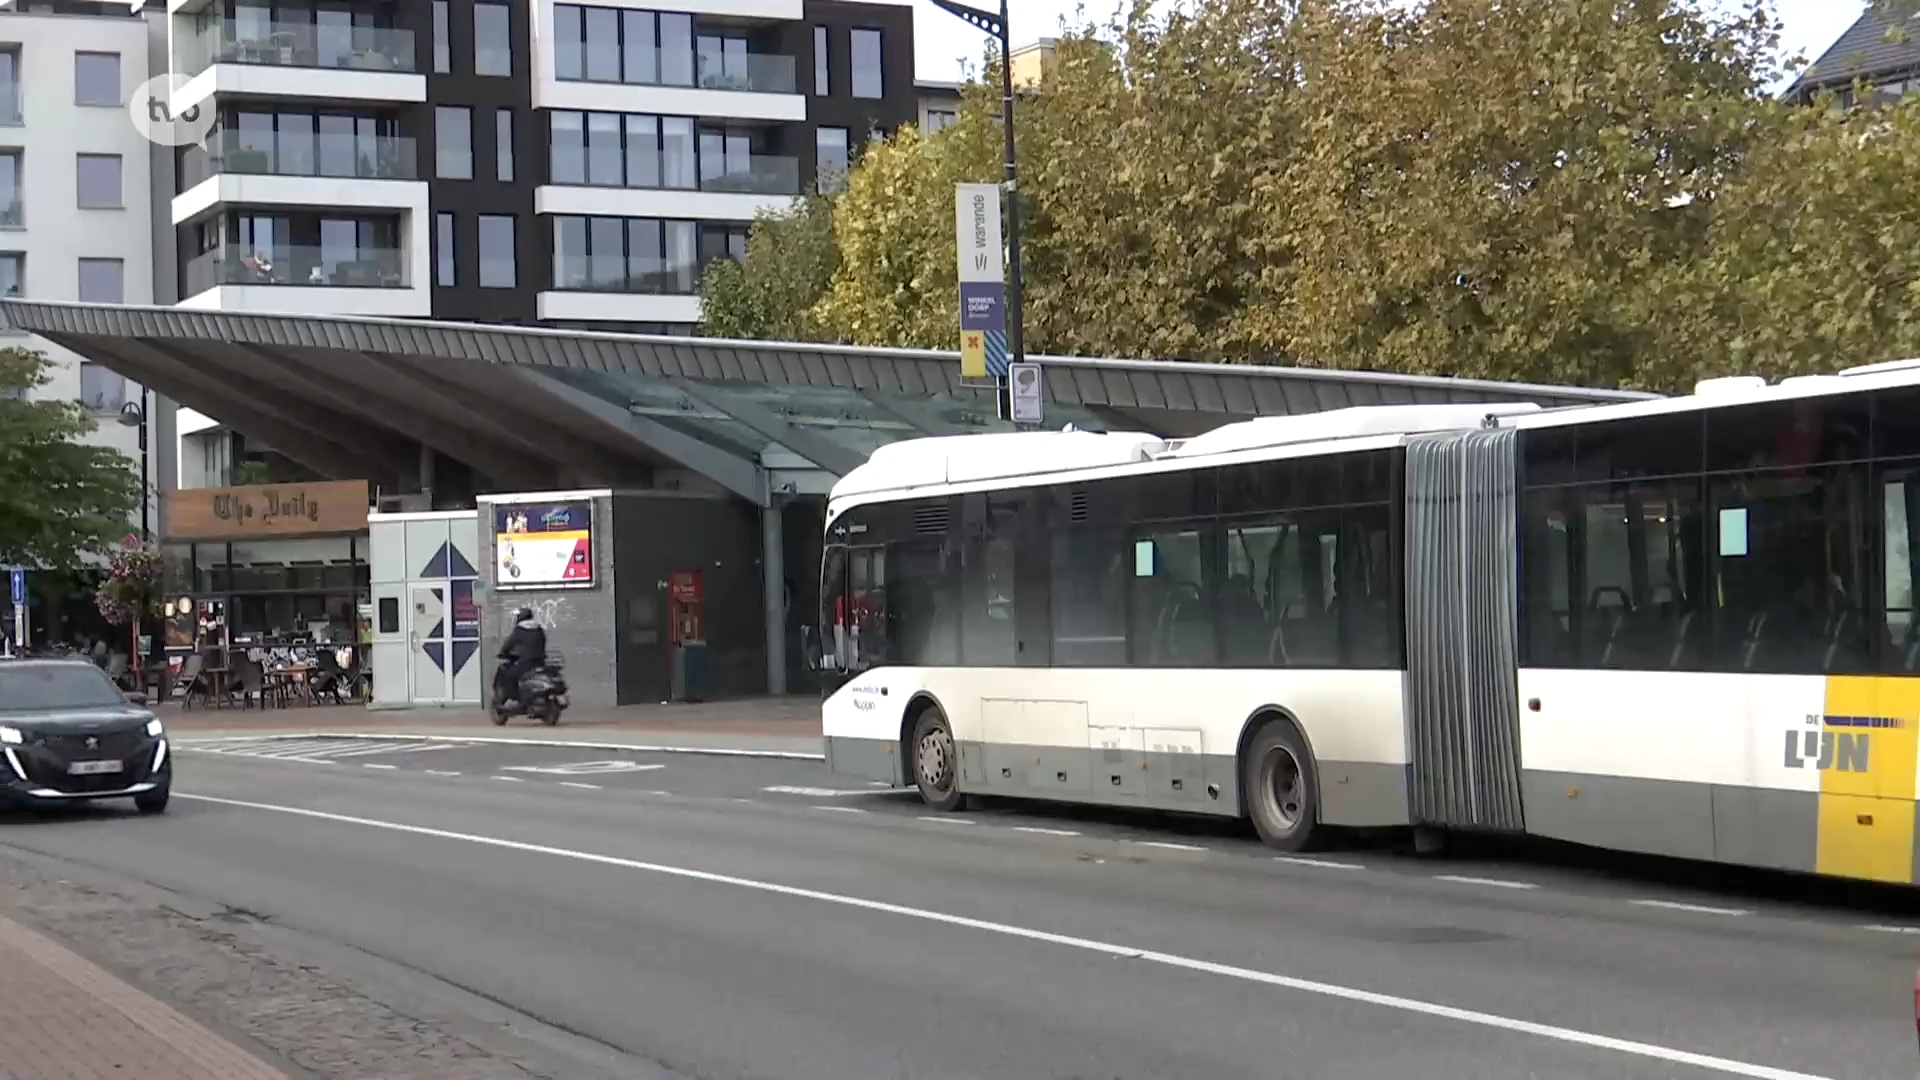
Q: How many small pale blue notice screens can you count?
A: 2